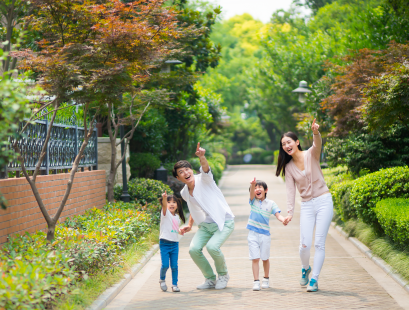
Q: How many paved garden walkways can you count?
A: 1